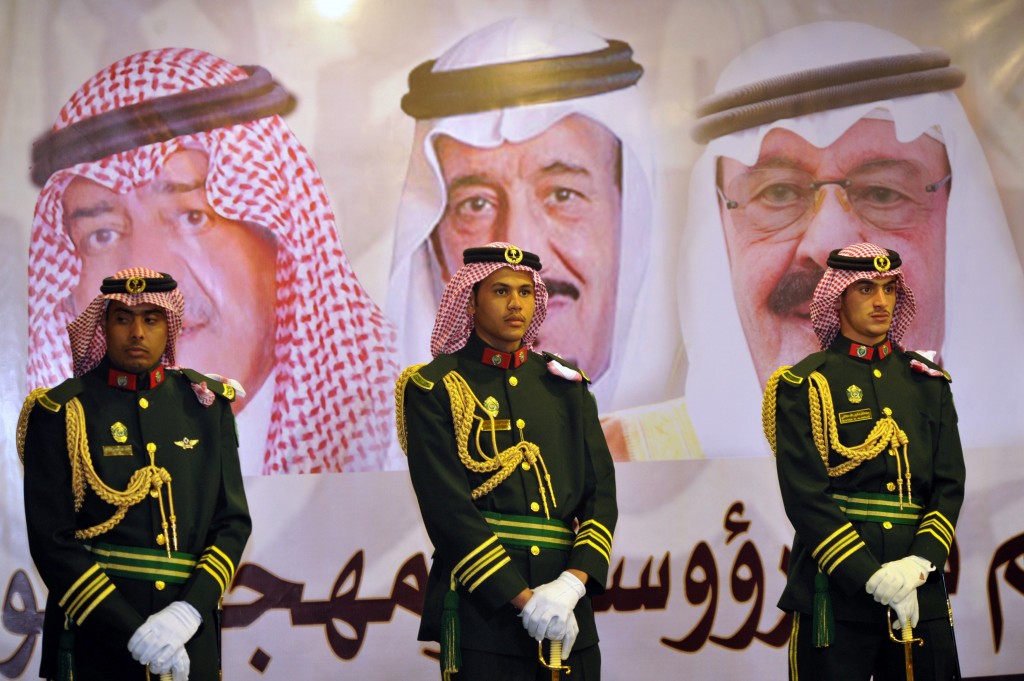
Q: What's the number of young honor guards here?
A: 3